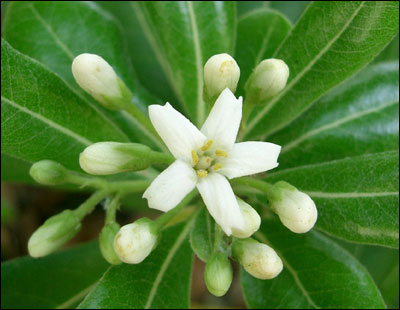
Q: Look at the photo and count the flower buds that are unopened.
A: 12